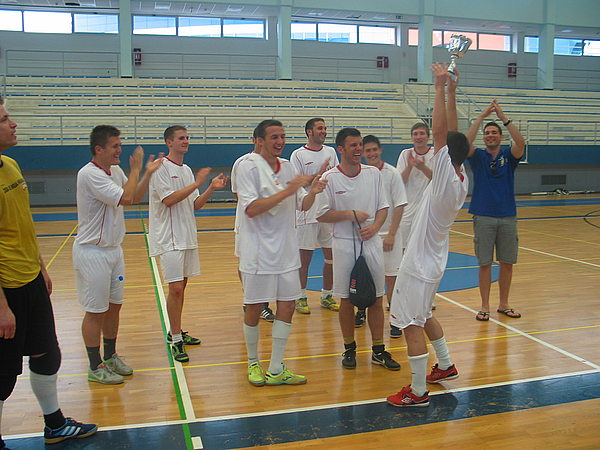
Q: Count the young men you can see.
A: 11